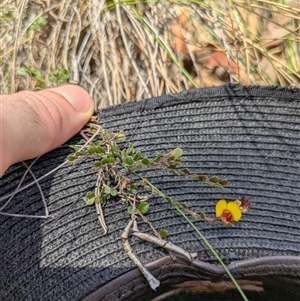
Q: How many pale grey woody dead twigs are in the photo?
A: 2